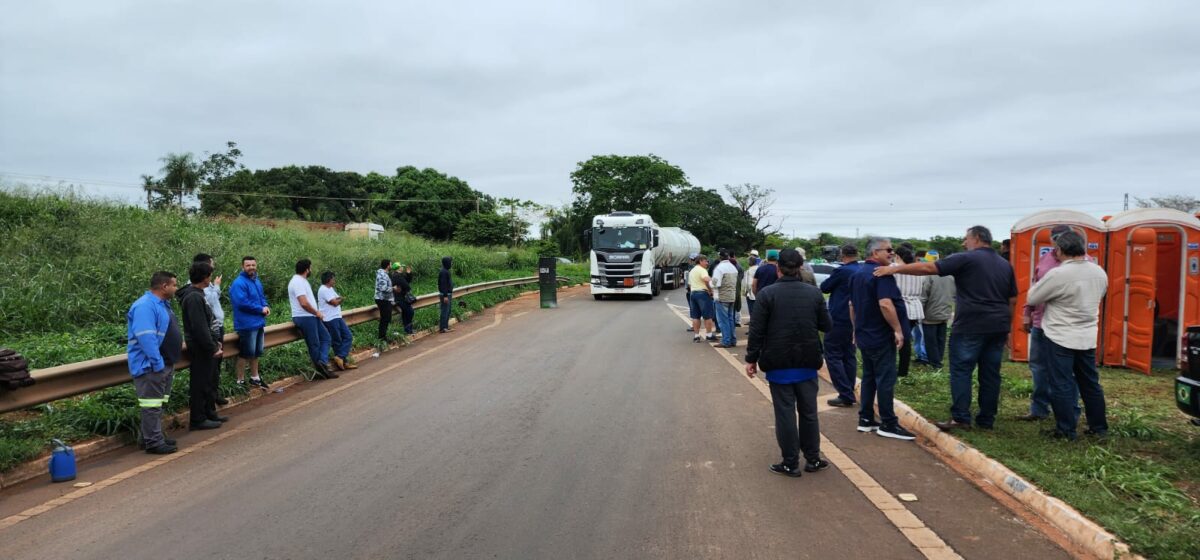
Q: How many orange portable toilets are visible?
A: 2